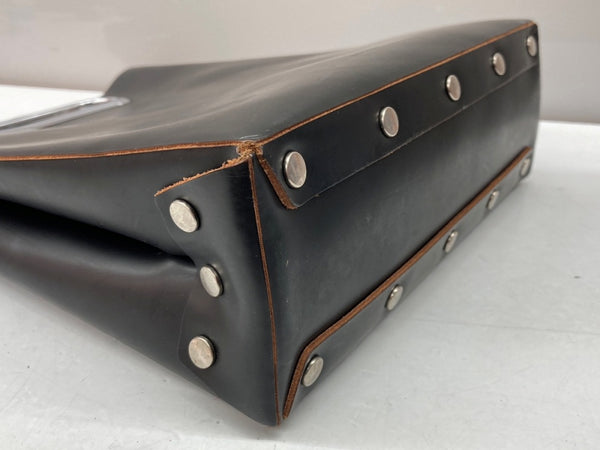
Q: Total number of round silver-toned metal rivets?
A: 13